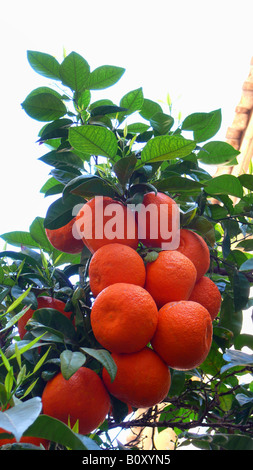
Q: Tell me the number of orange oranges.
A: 13